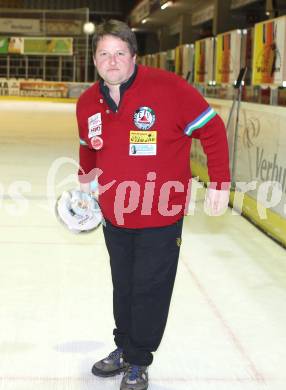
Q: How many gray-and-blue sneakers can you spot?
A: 2